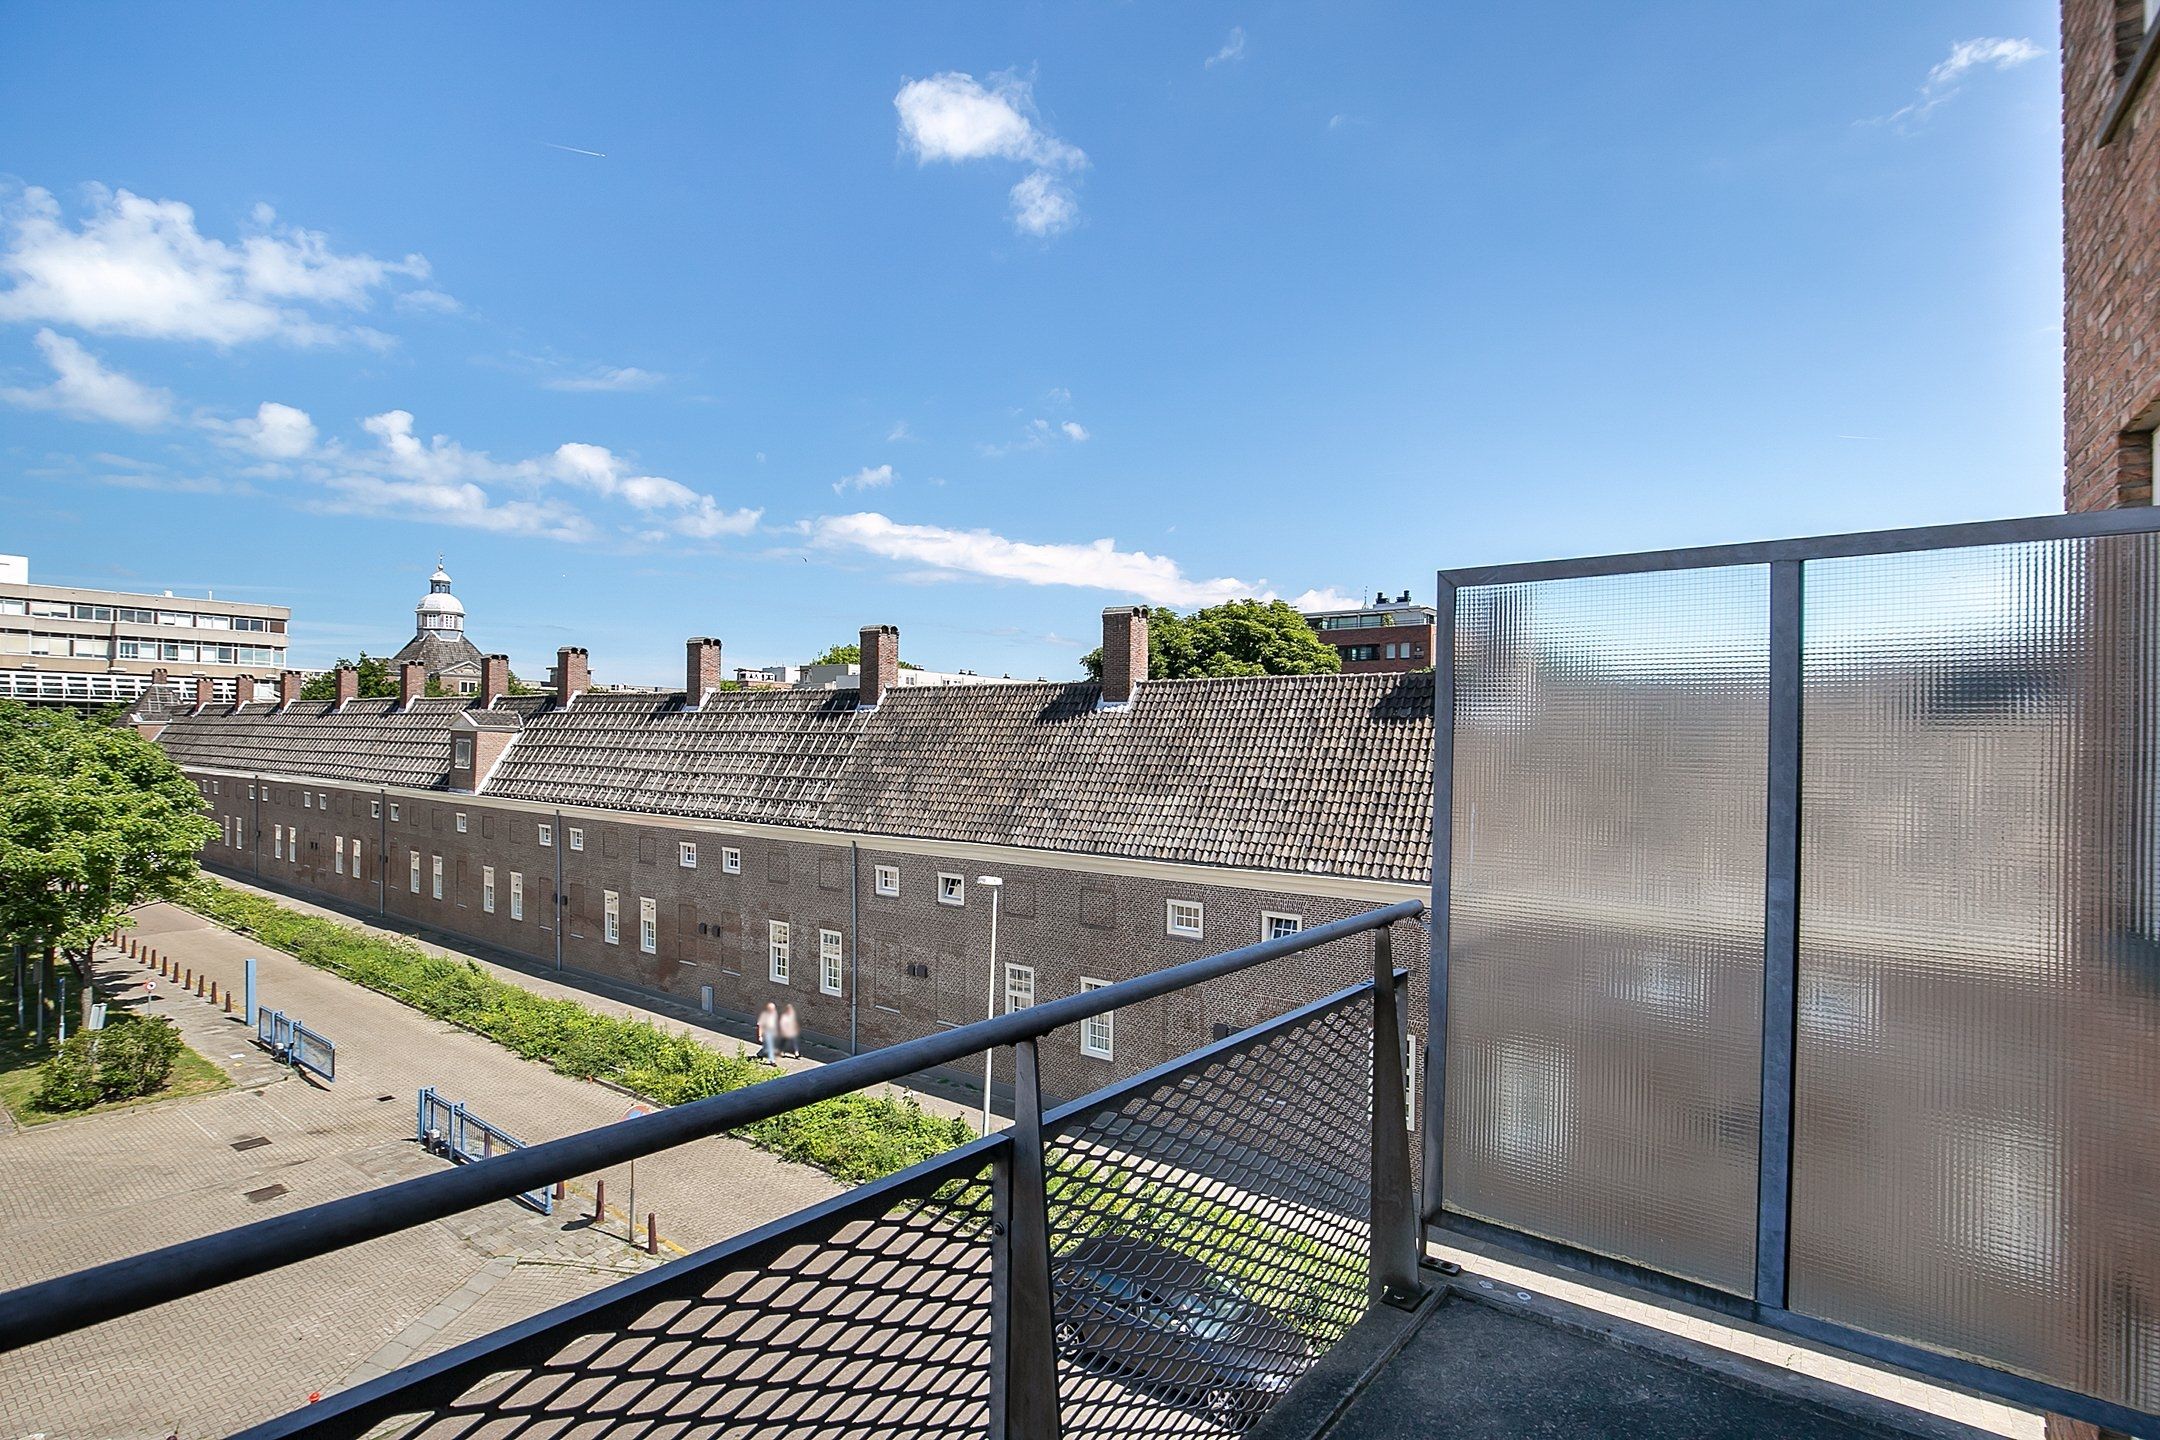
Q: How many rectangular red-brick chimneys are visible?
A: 11